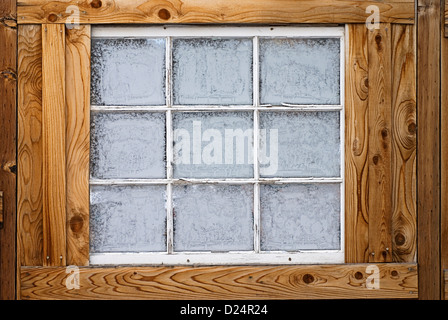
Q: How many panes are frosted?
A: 9